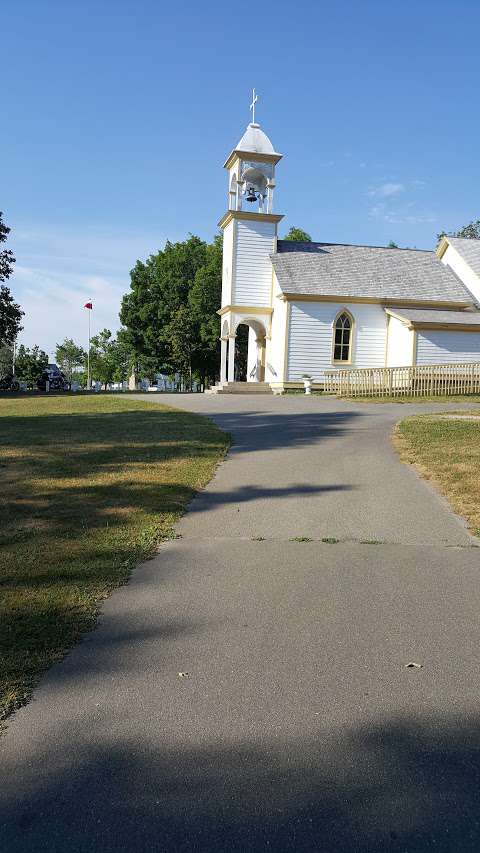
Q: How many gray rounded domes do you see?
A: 1